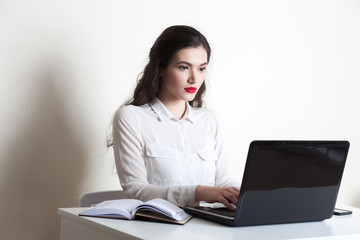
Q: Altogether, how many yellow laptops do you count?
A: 0